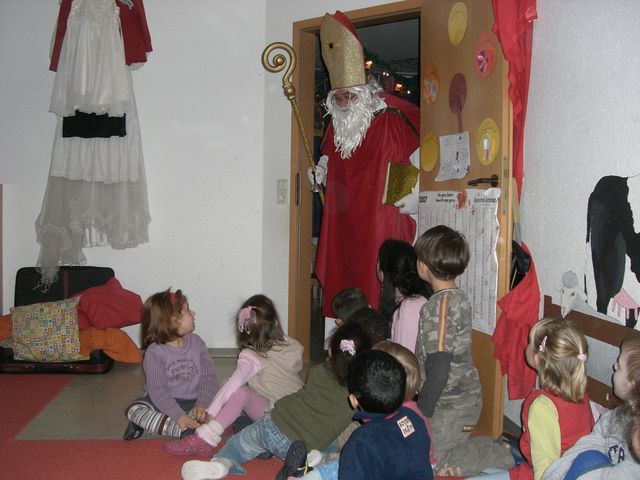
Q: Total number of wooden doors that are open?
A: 1